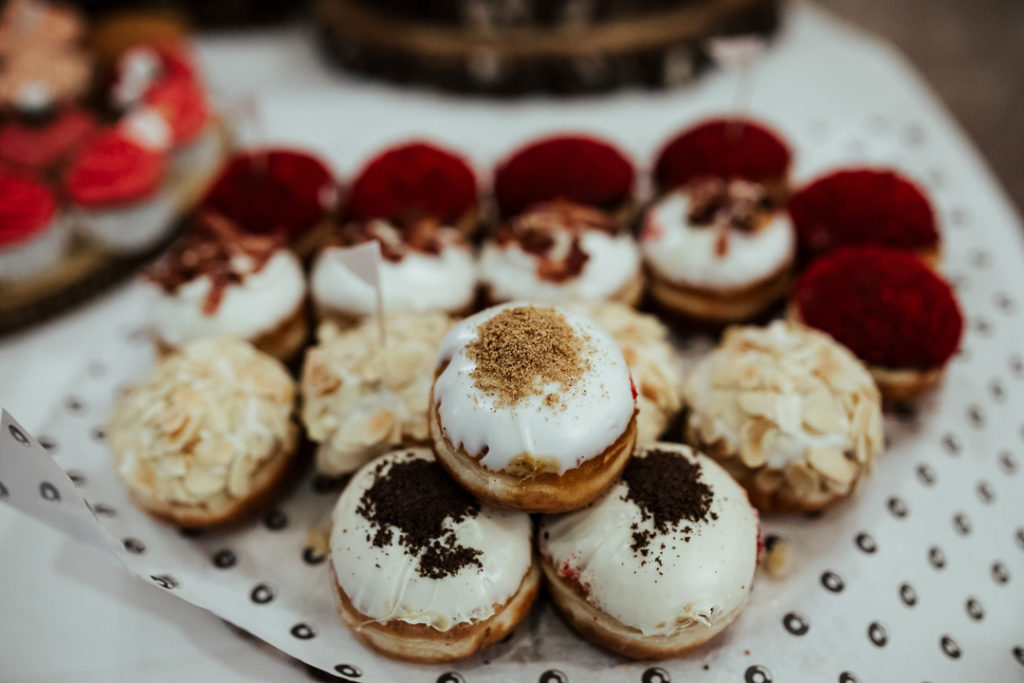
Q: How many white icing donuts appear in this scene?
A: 7